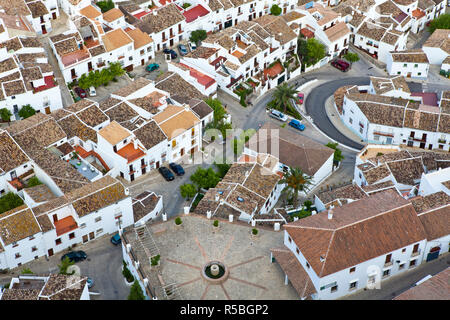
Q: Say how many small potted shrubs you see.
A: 3